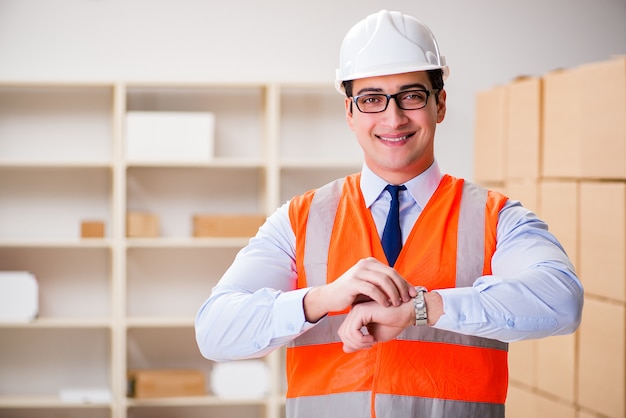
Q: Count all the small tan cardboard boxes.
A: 4